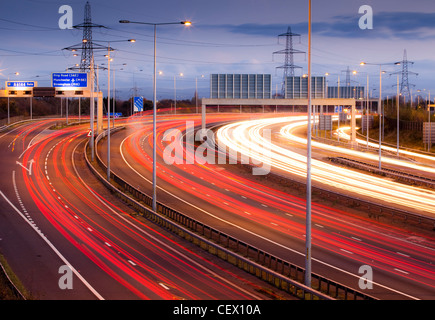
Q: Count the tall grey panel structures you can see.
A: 3